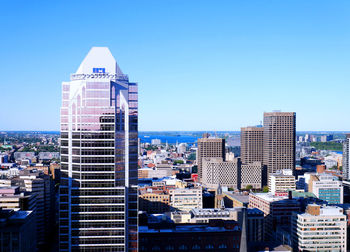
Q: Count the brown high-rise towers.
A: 3